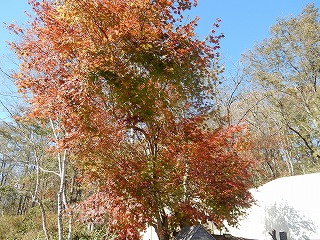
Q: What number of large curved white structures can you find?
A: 1